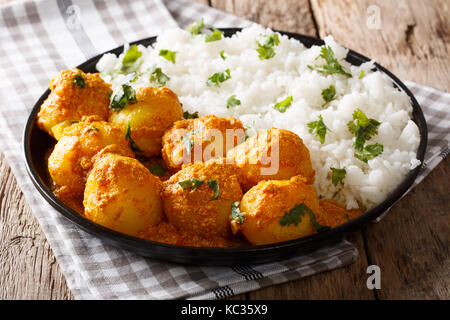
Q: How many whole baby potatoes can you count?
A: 8